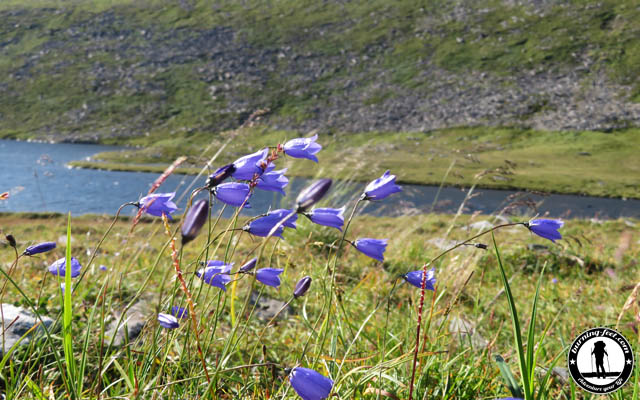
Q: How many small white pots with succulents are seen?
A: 0